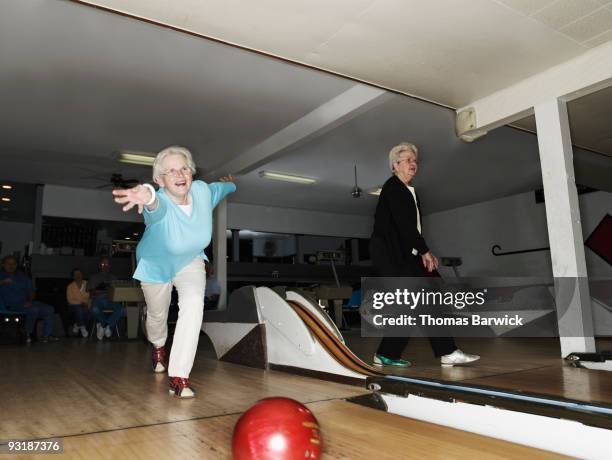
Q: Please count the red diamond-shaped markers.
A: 1